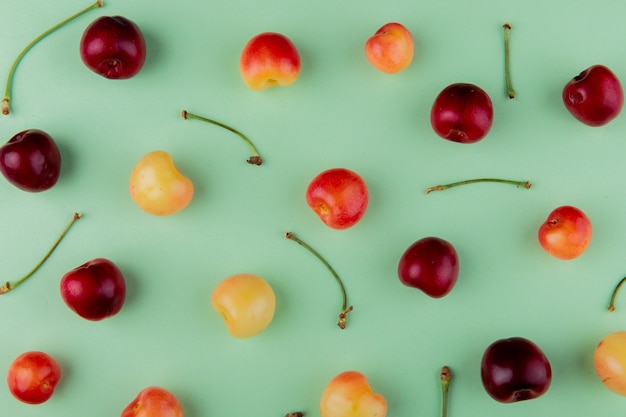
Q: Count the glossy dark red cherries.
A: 7